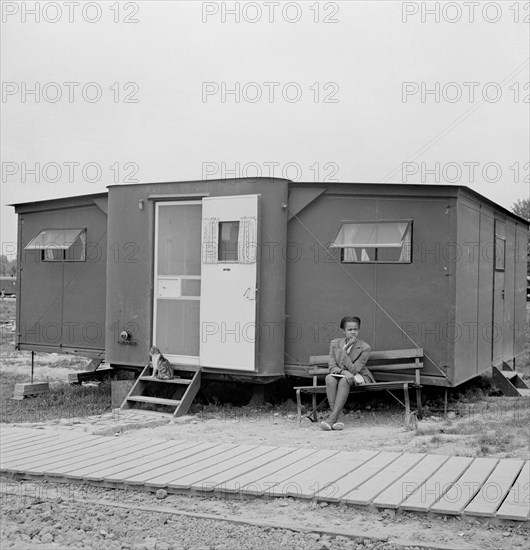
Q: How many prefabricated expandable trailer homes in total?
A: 1